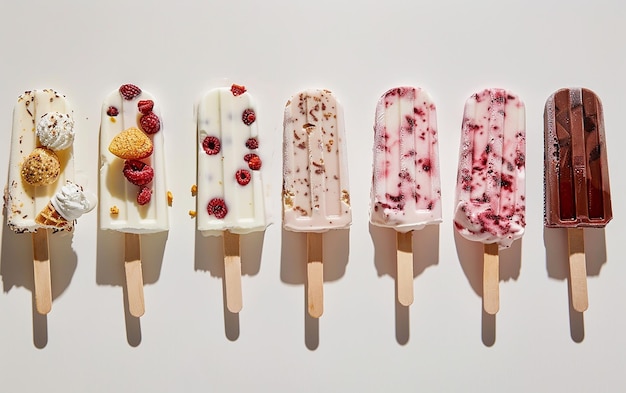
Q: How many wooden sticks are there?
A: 7